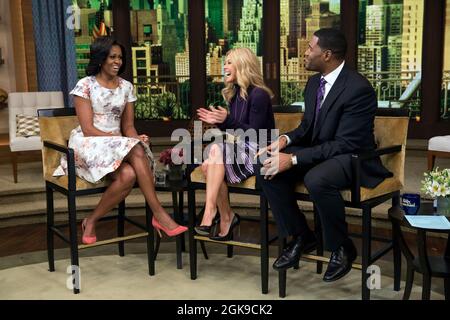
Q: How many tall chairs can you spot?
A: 3